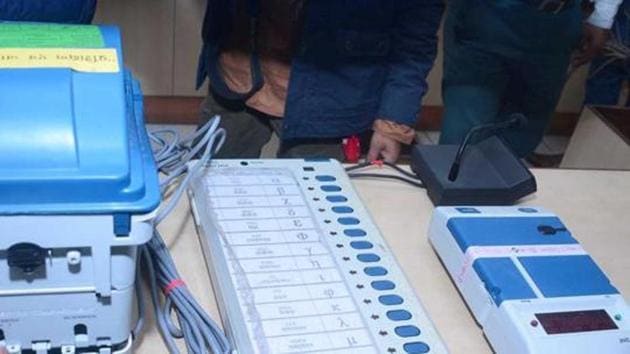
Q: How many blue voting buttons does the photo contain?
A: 14